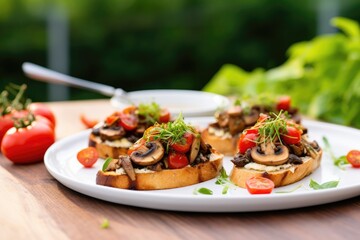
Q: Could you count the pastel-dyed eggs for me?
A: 0